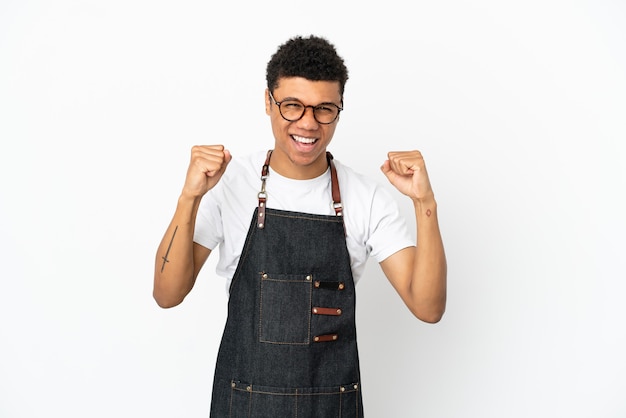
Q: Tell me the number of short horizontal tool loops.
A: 3